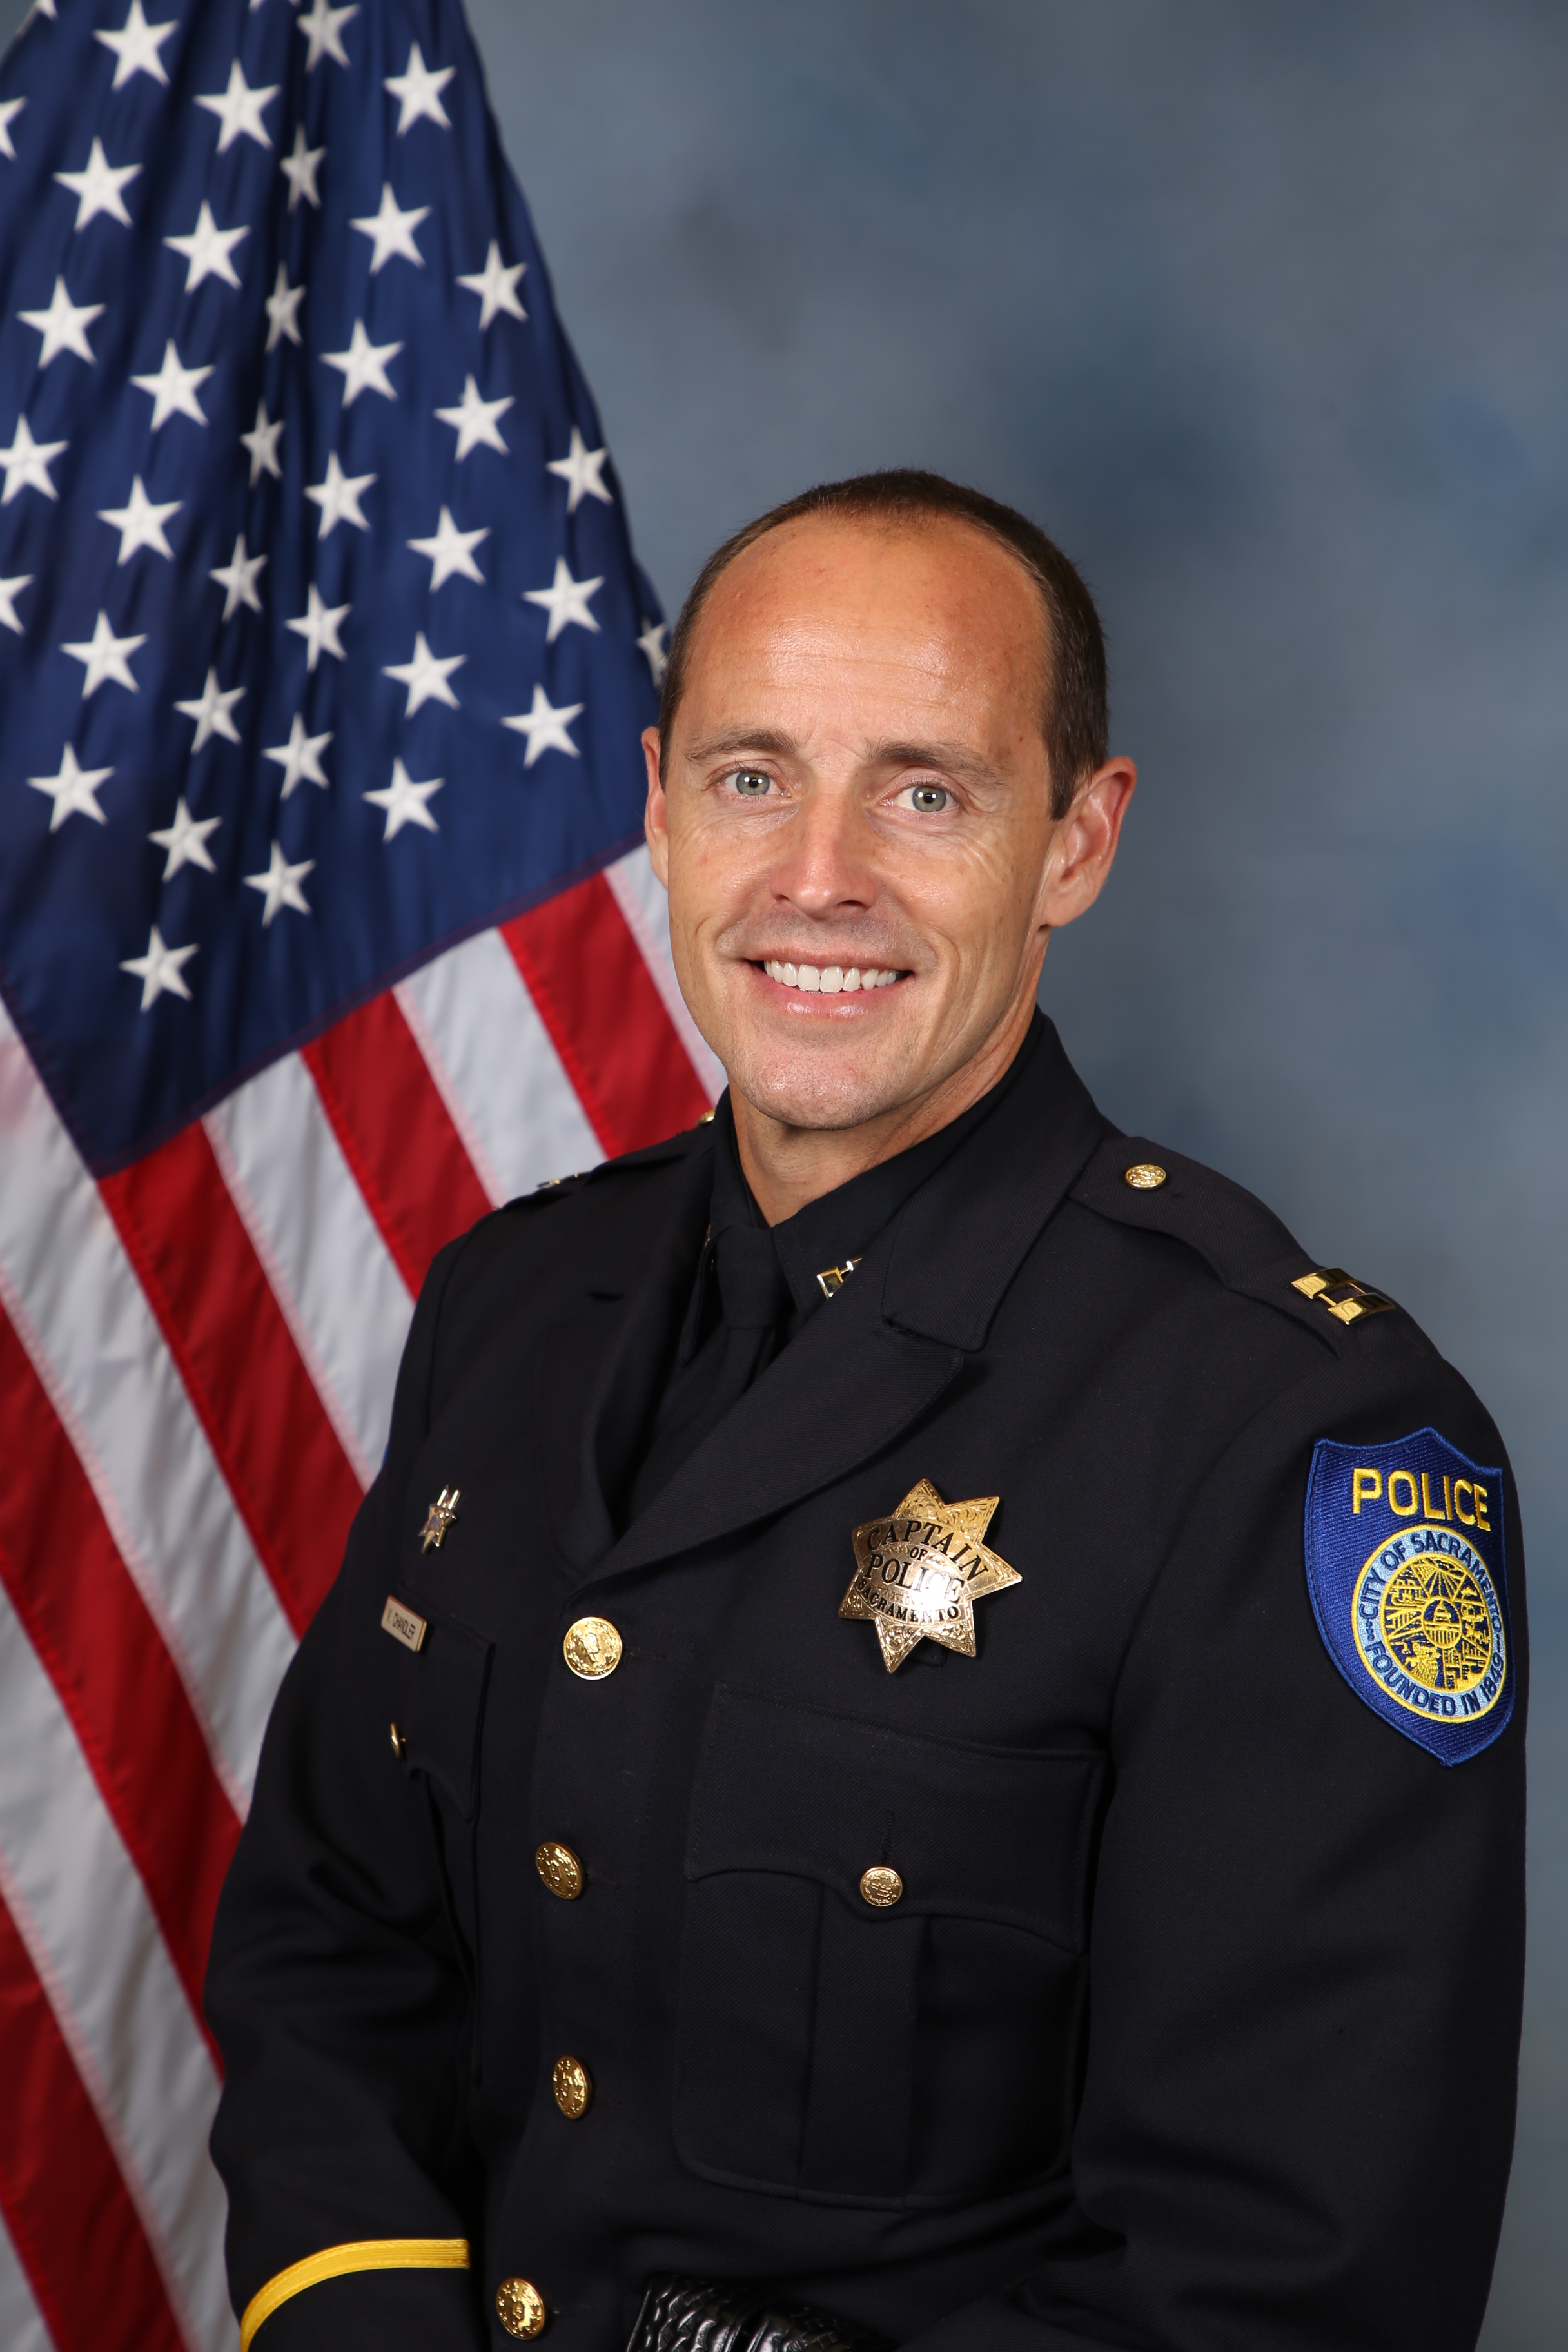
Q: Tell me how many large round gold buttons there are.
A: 4